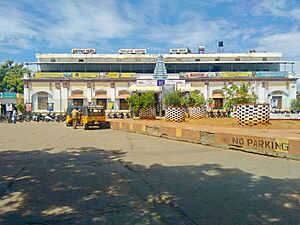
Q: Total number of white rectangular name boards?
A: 3